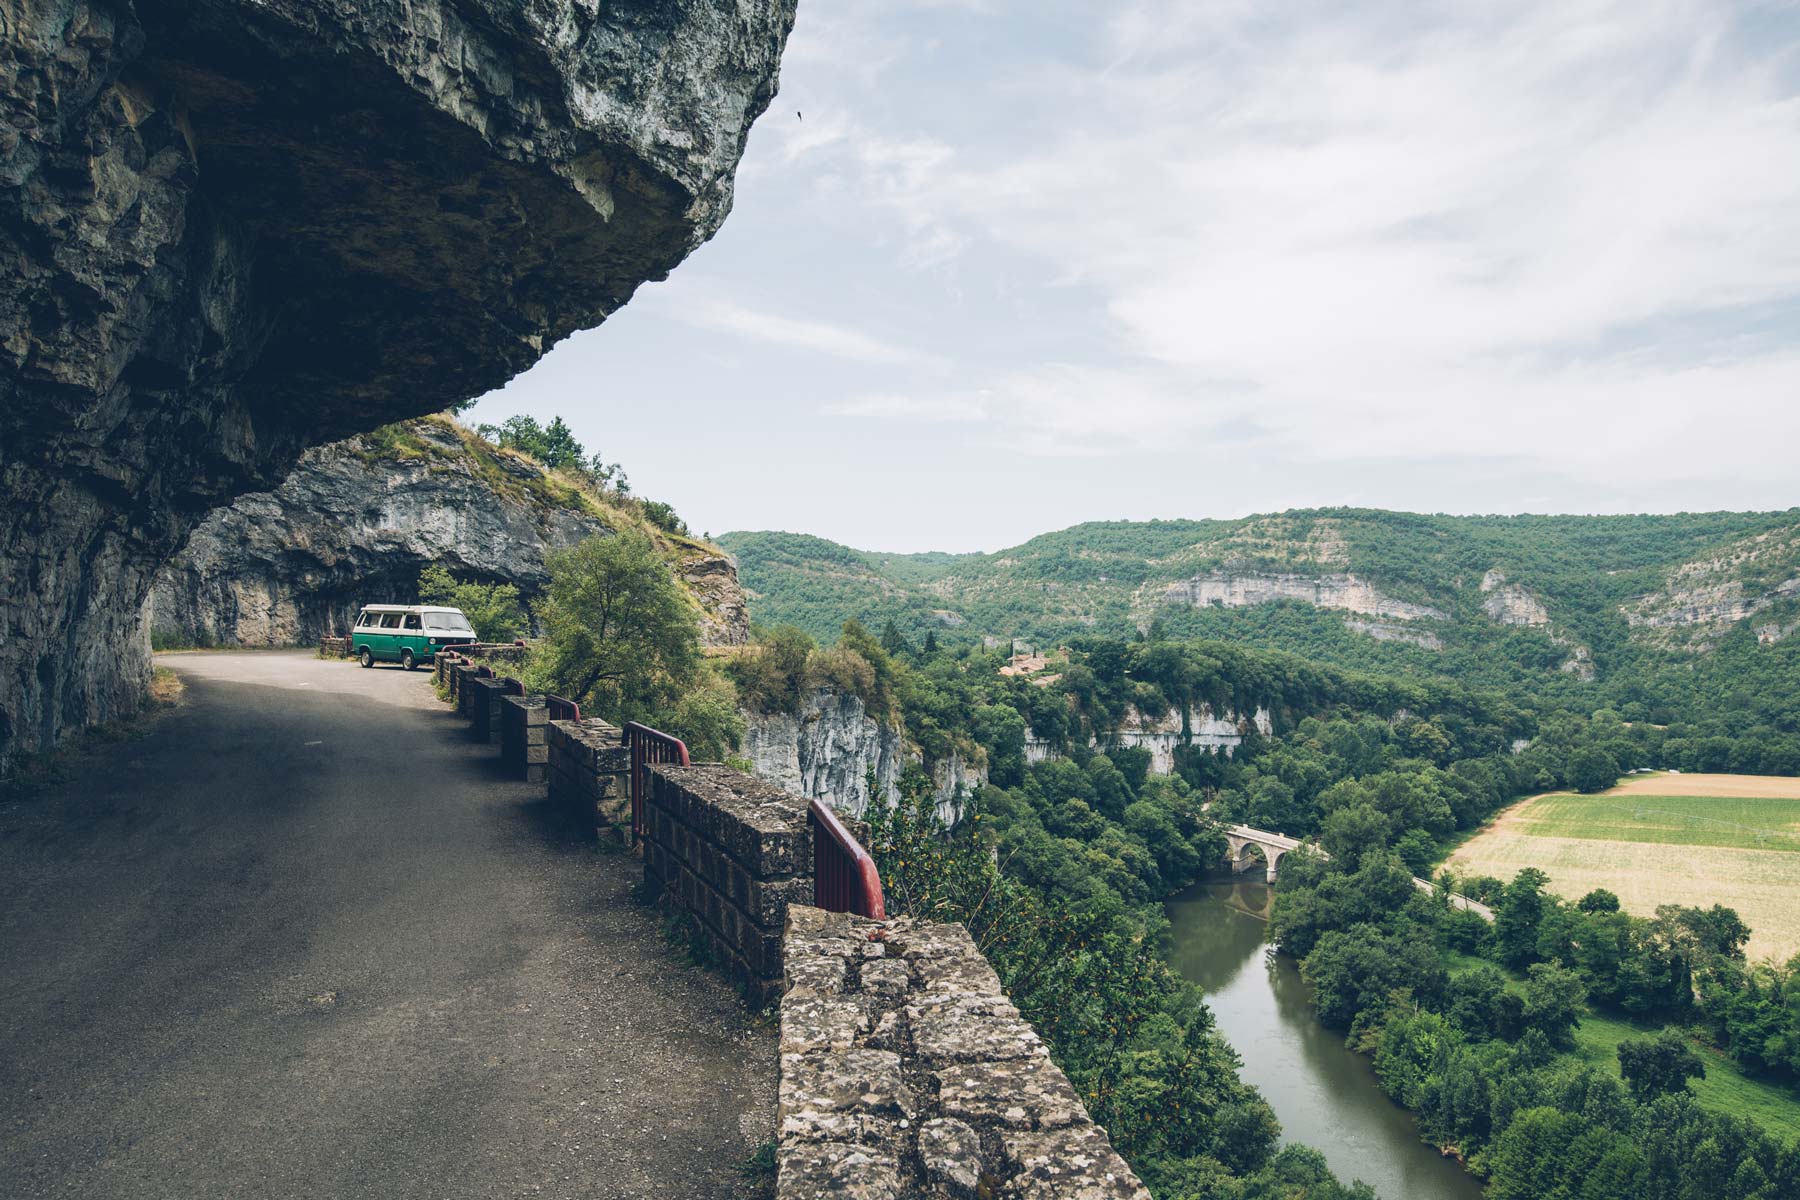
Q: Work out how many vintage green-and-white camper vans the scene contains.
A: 1